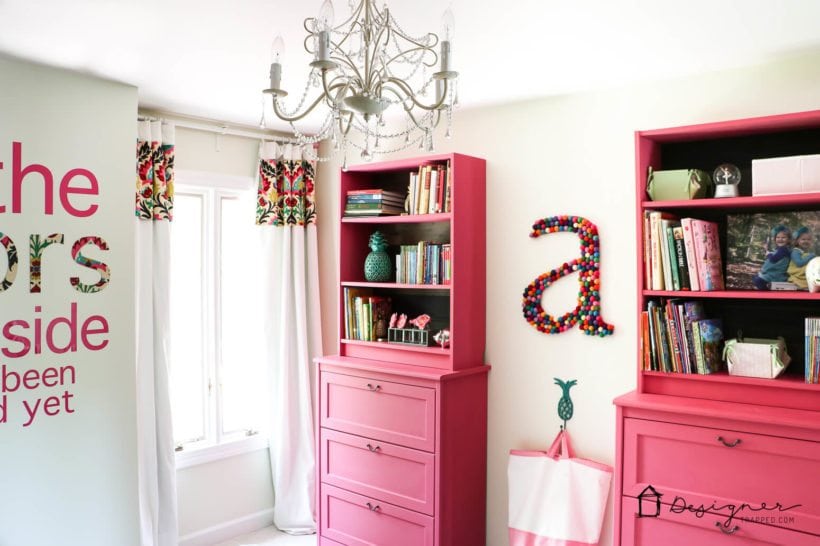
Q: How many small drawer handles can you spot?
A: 5